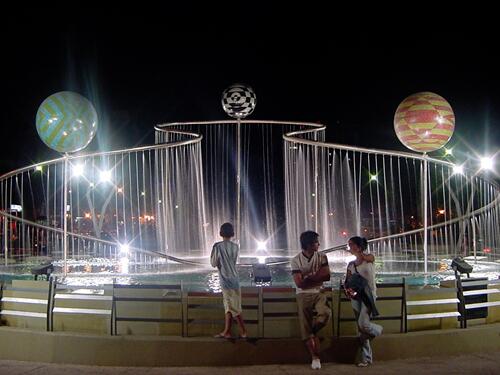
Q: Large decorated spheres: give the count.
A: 3